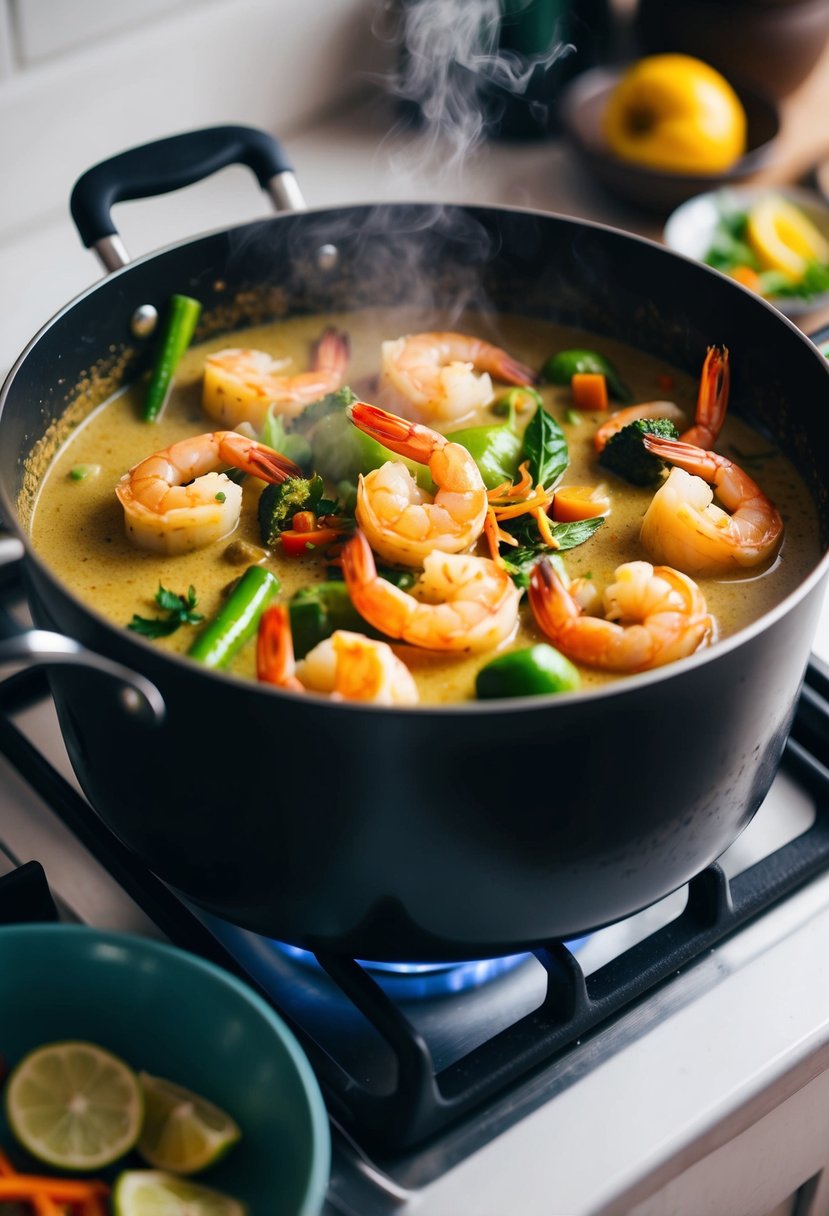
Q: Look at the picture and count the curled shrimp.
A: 9